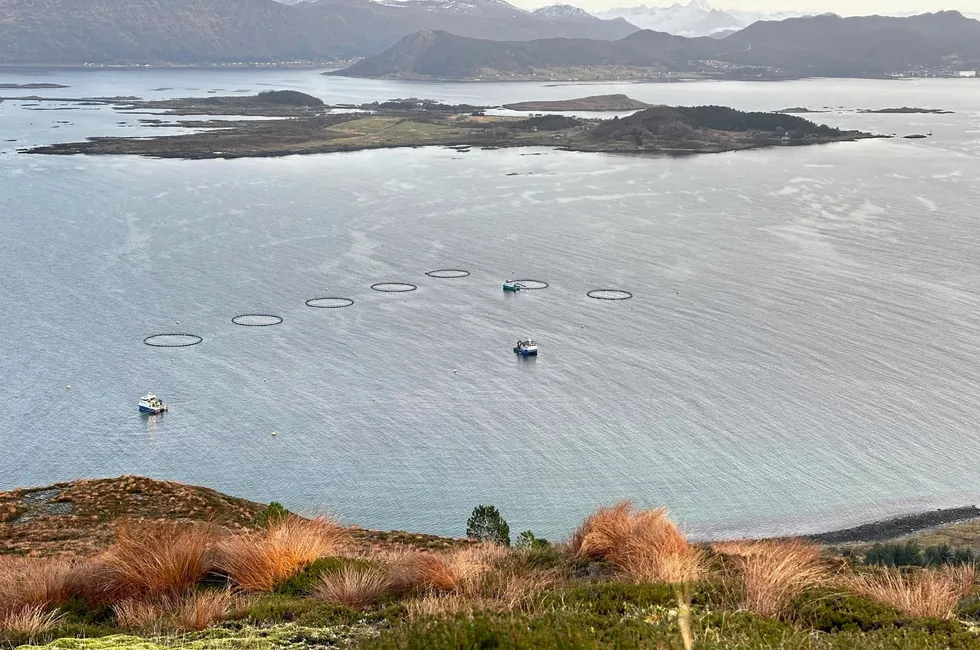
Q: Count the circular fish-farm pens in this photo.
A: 7